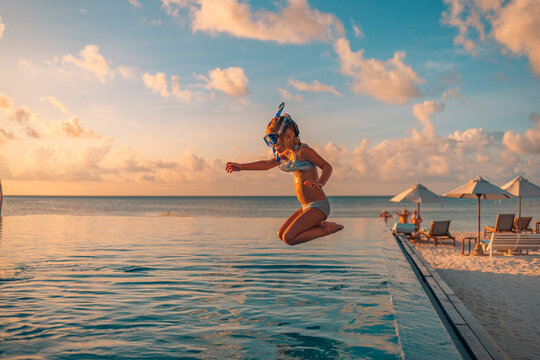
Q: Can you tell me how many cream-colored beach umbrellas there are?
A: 3